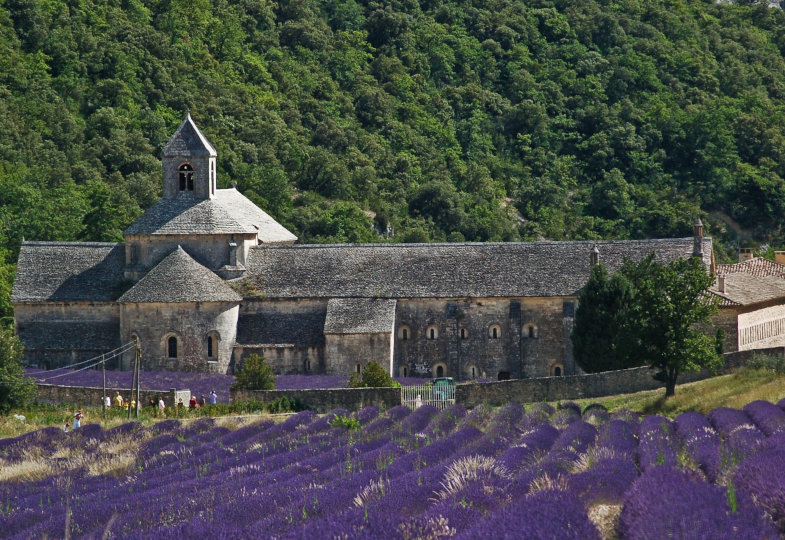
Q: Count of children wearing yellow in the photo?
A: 2